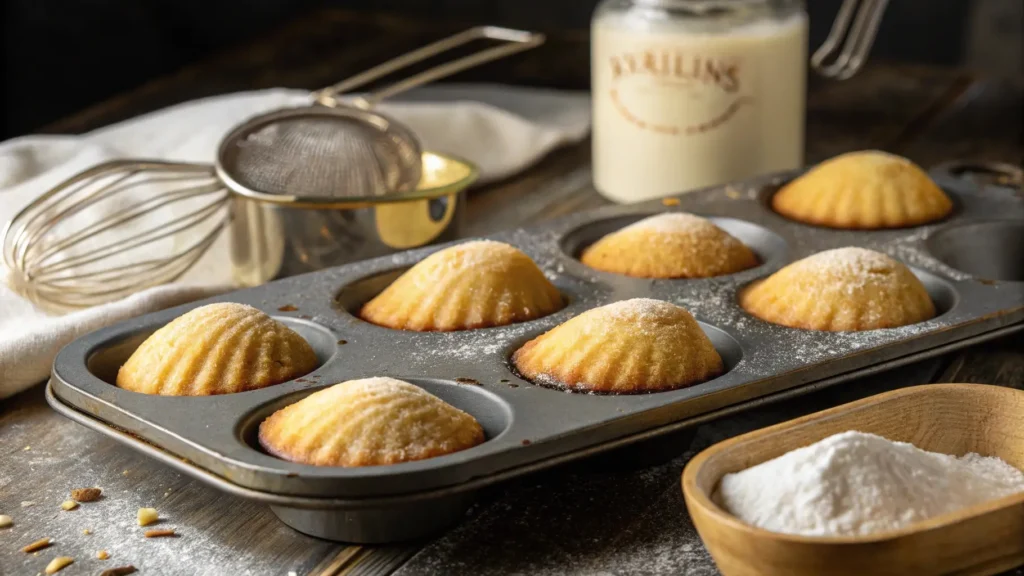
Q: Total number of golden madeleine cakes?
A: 7